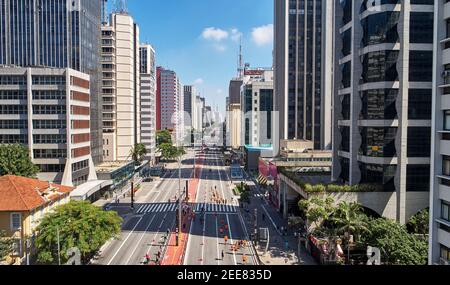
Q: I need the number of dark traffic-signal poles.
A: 4